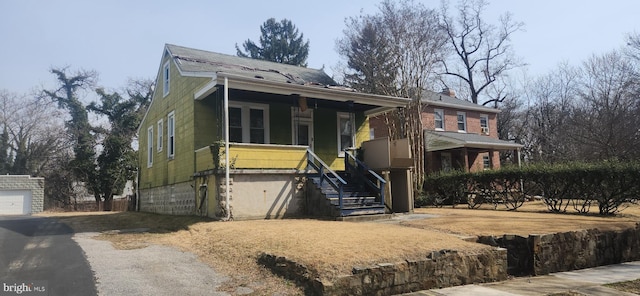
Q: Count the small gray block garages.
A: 1